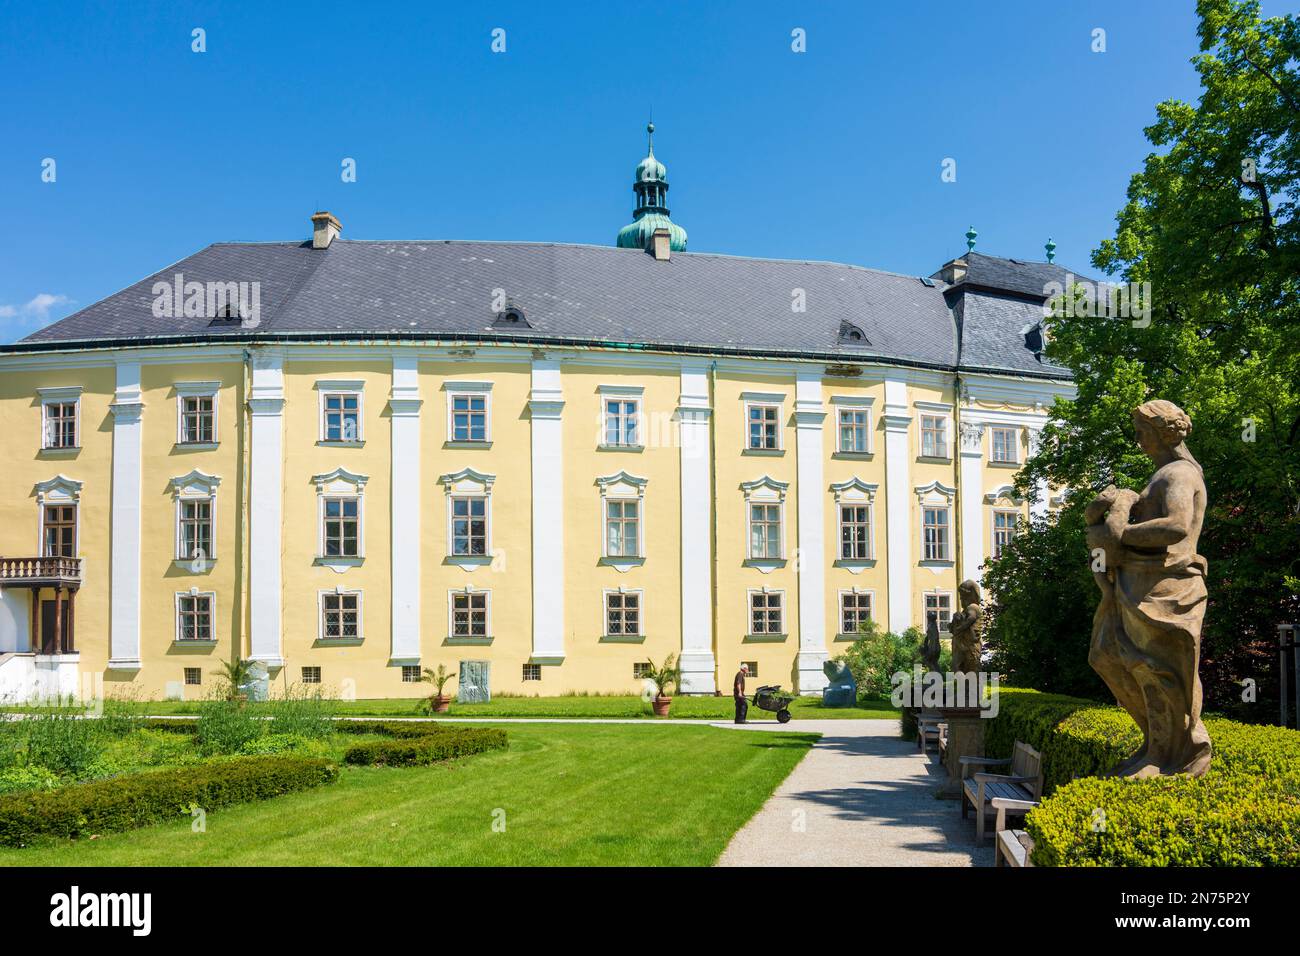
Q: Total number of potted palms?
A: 3